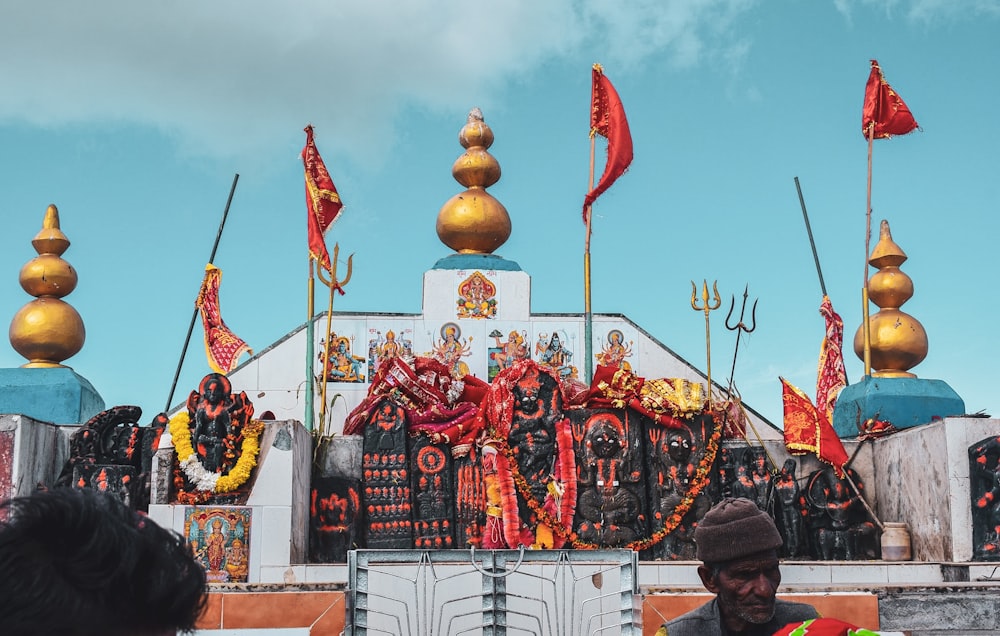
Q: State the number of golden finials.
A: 3